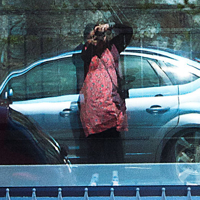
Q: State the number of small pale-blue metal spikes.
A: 8